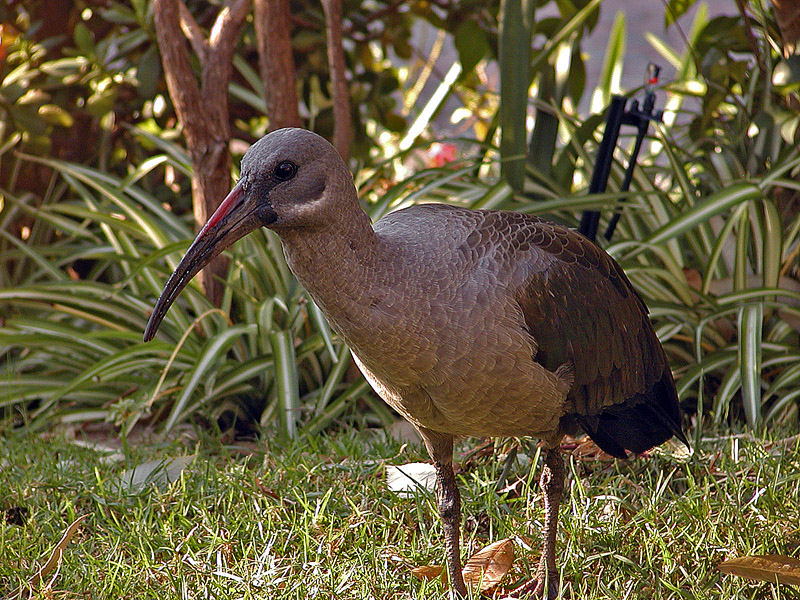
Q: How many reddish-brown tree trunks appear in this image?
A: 3